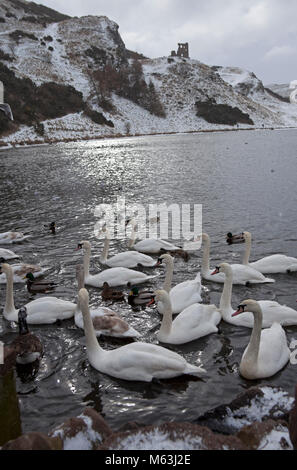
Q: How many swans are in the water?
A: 15